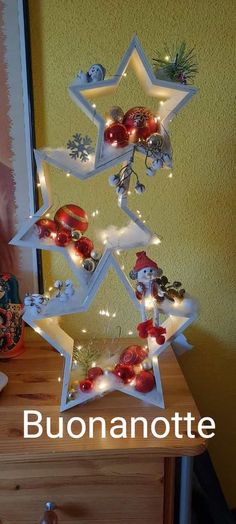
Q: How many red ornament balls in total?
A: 11